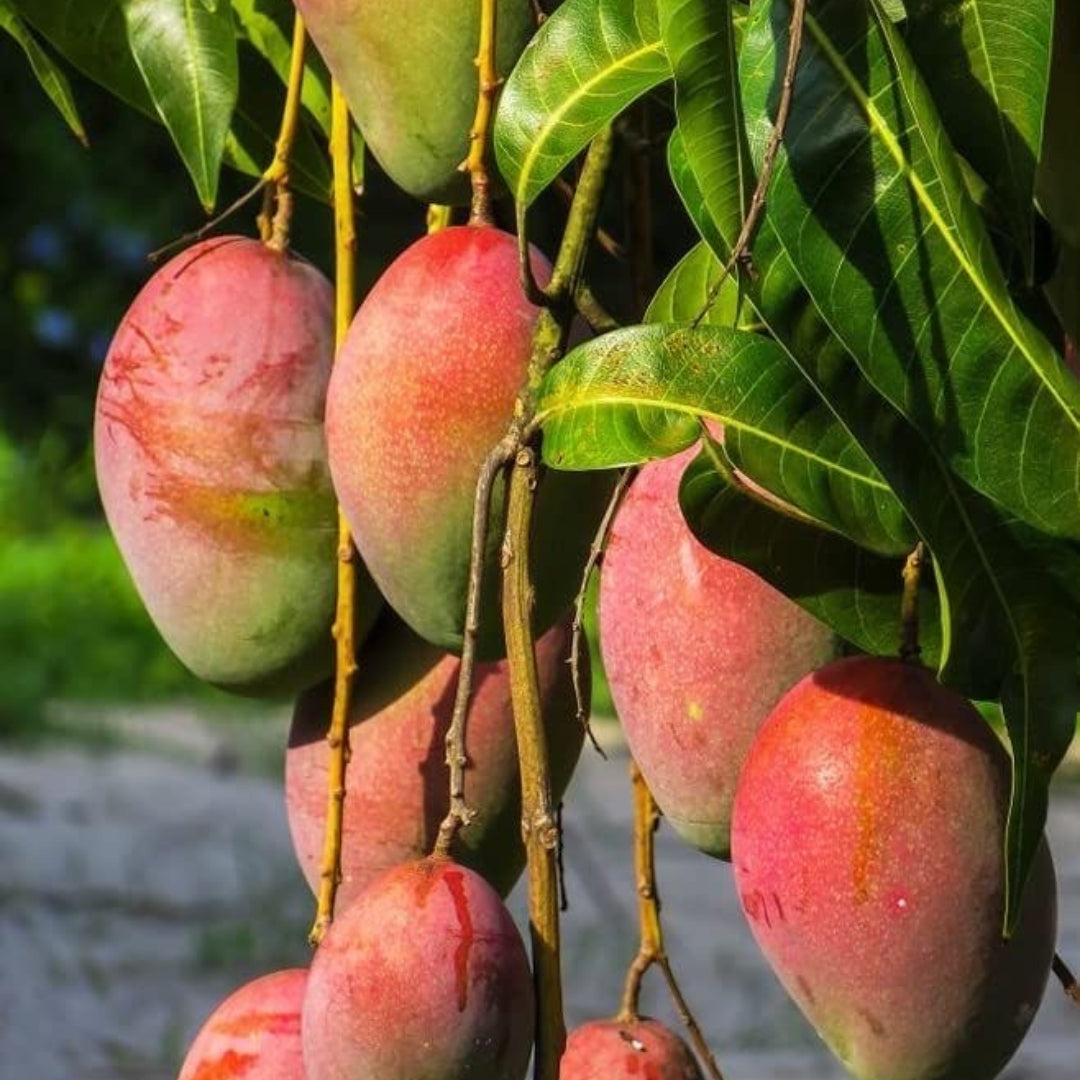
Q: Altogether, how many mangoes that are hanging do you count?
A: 9